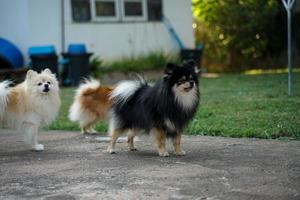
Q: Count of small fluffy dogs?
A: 3